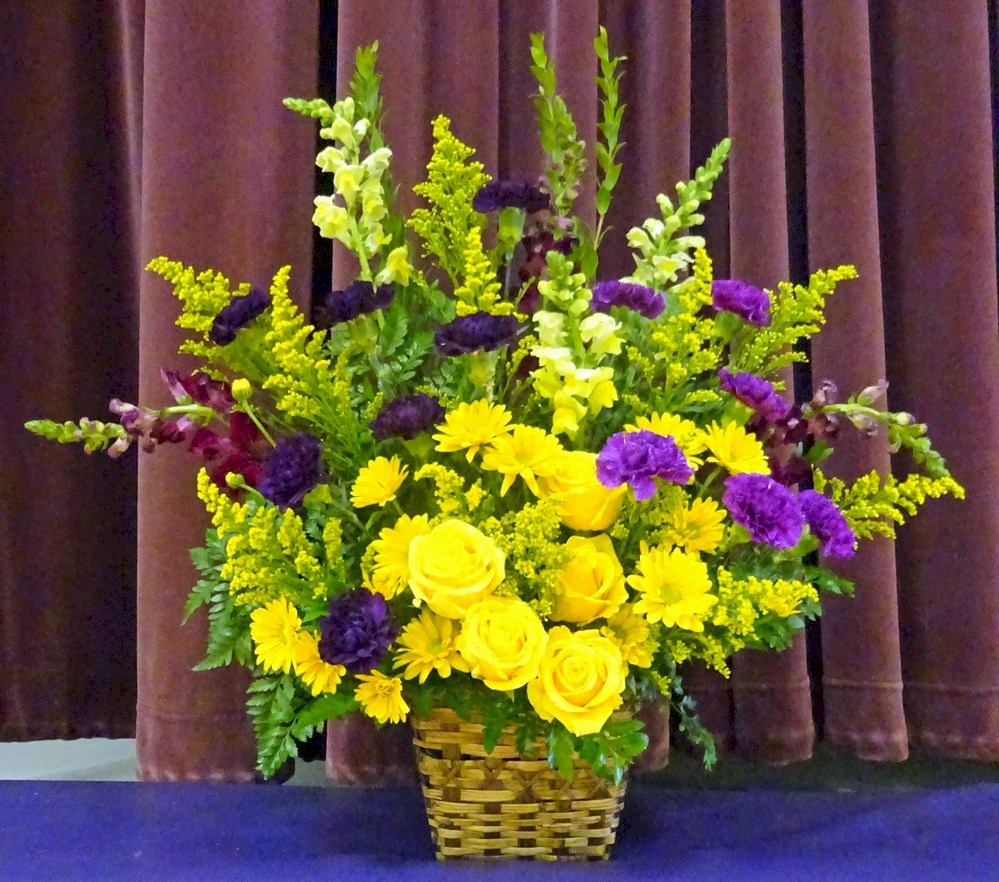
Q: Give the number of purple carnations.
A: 13